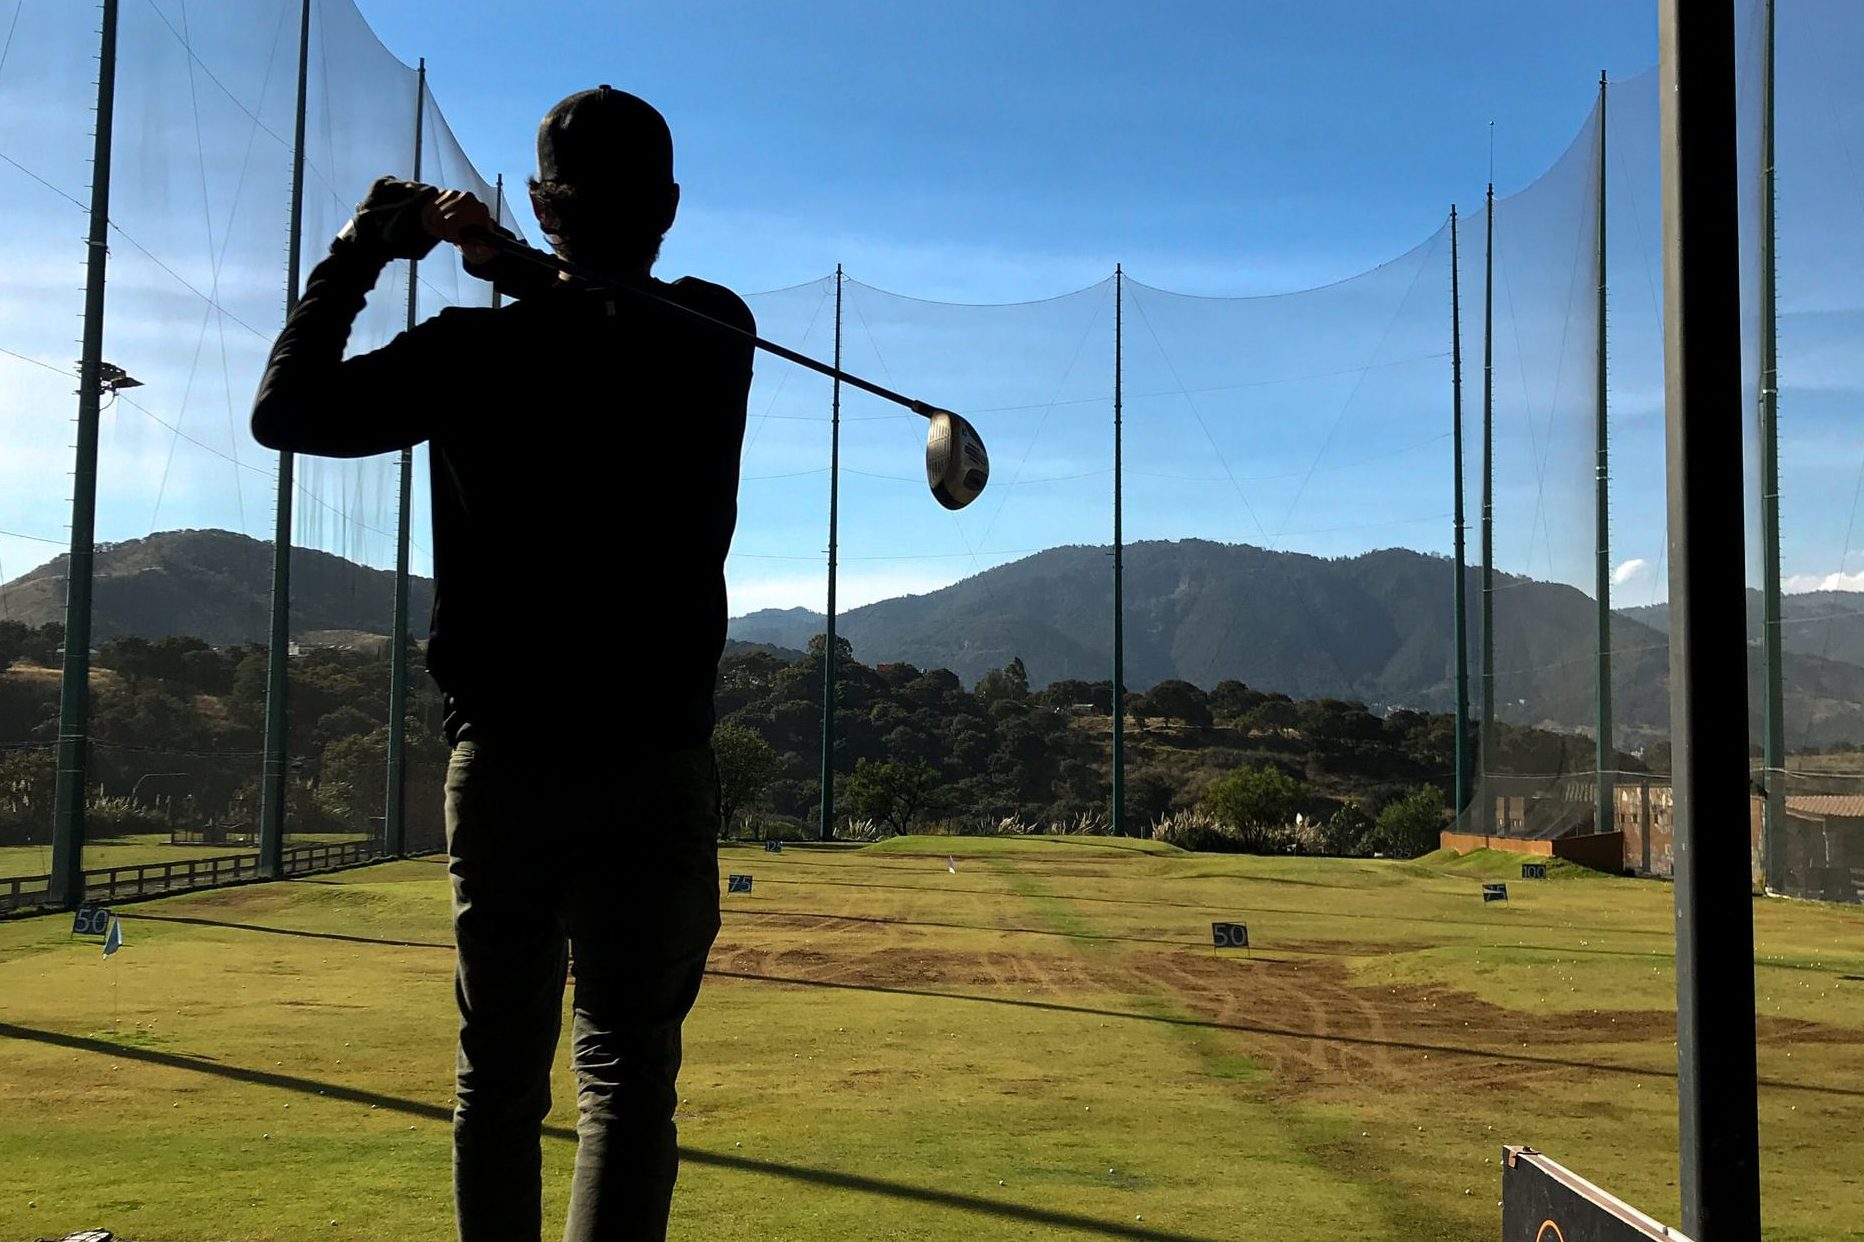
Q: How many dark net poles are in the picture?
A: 10